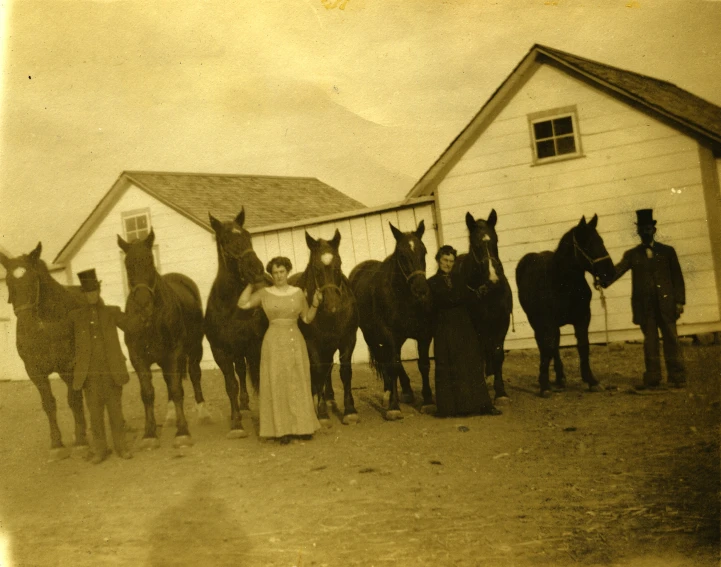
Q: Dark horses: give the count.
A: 7